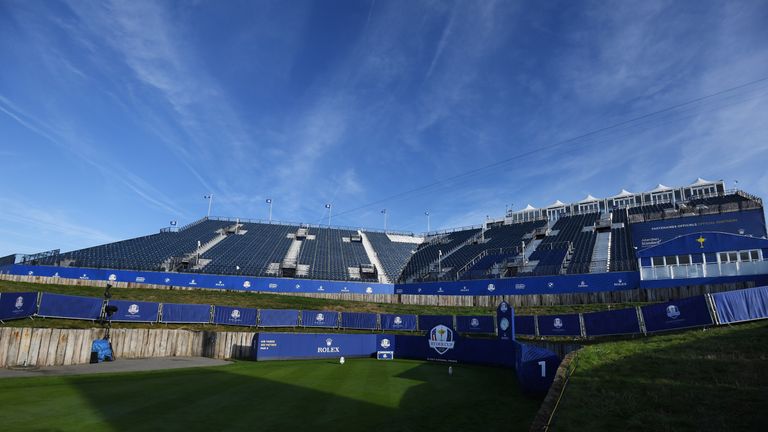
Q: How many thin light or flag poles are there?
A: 6